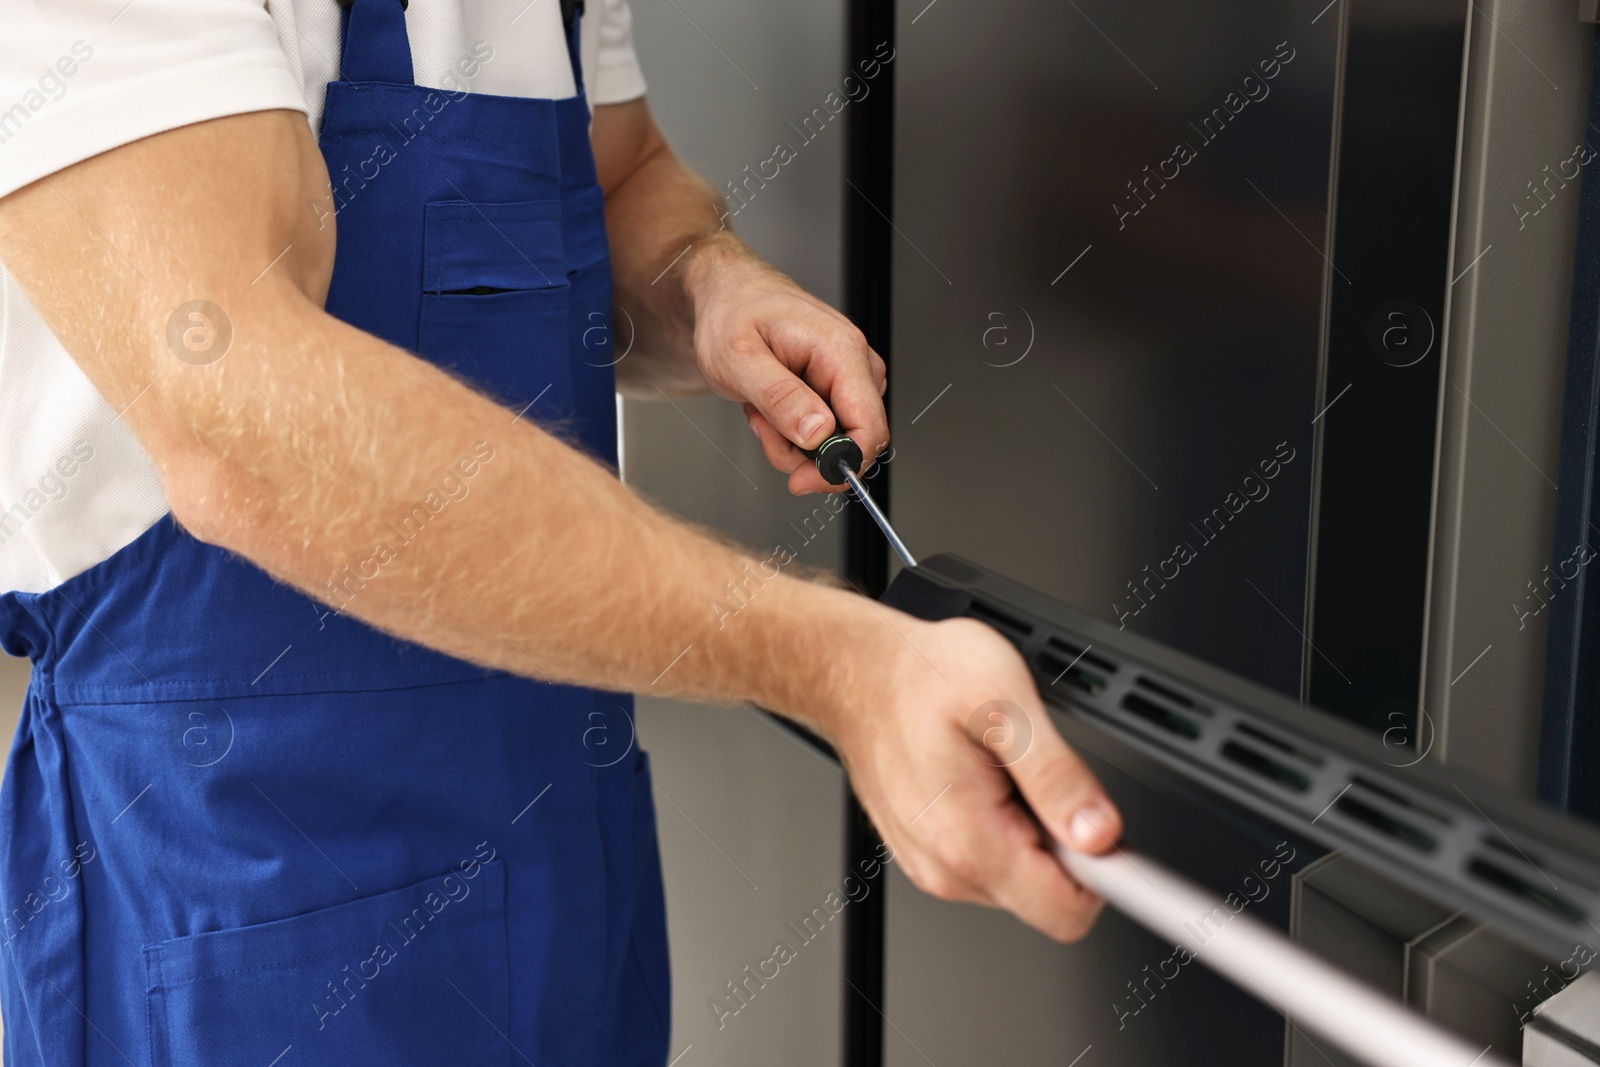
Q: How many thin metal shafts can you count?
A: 1